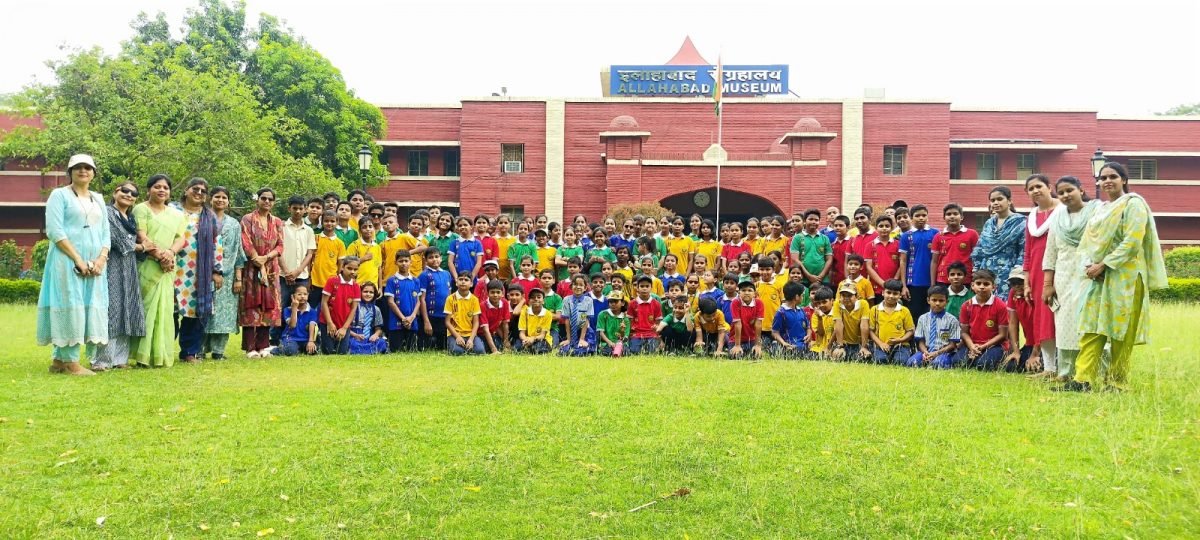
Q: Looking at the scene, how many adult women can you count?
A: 10